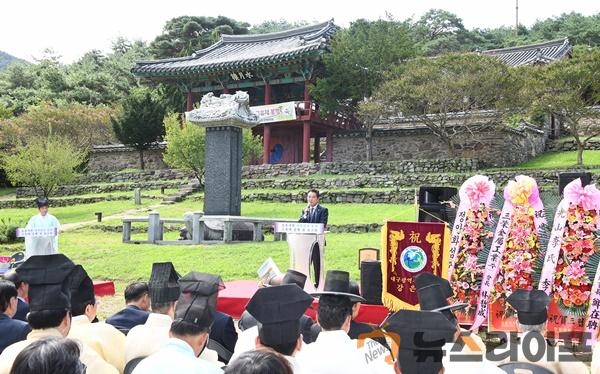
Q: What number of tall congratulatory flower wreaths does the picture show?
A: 3